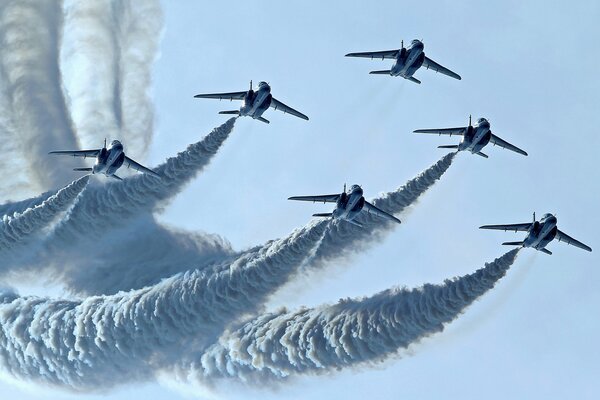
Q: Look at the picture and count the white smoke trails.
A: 5